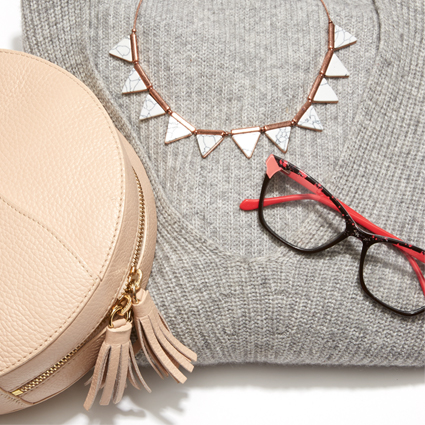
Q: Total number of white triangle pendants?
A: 11